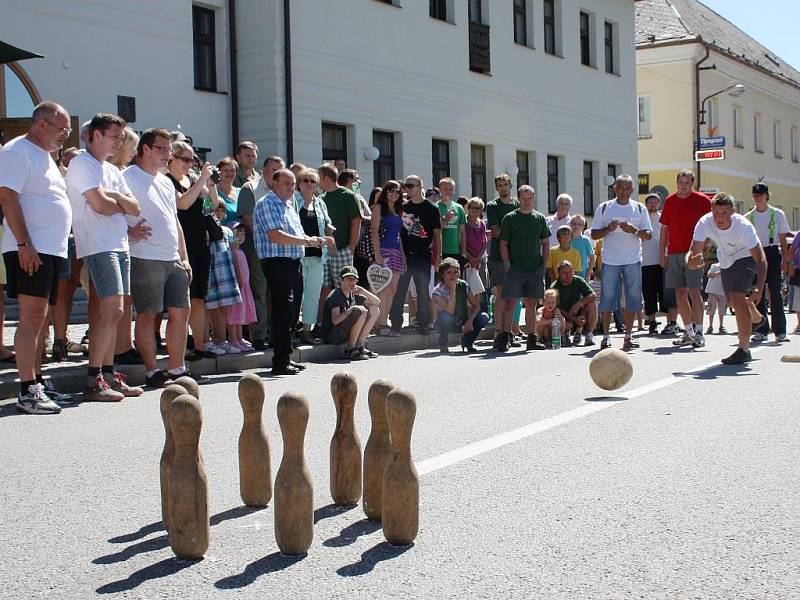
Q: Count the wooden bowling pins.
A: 8